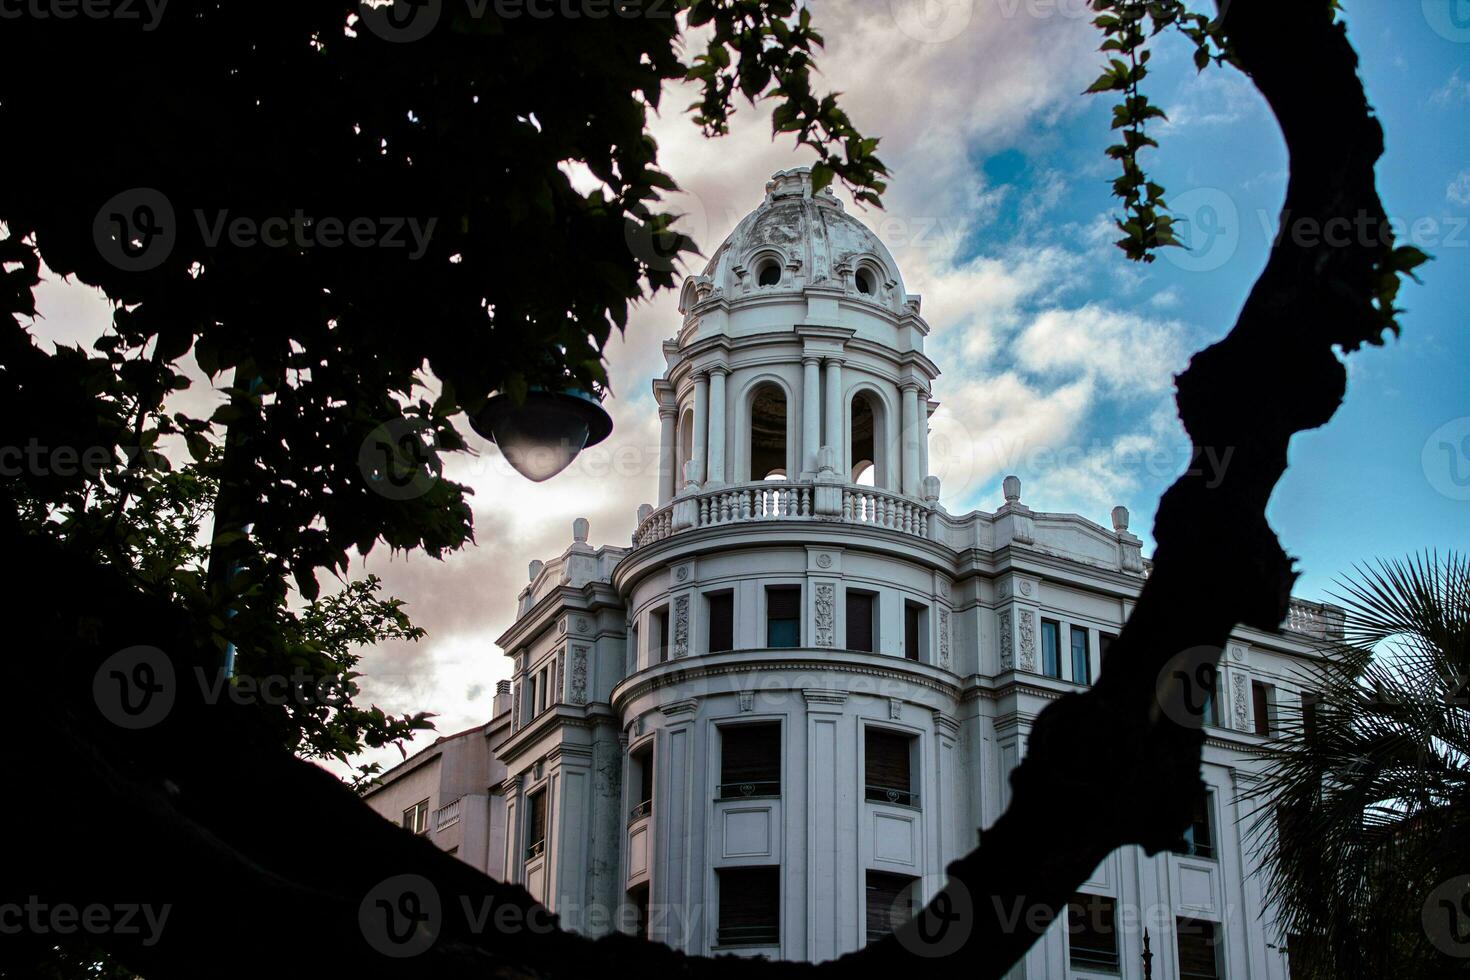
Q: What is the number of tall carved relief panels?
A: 9